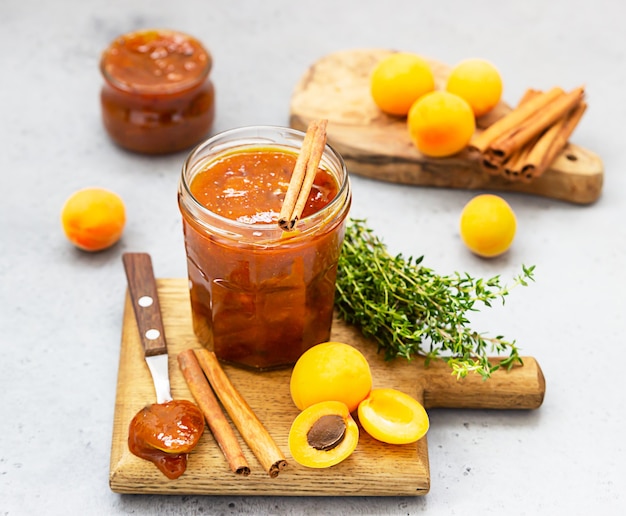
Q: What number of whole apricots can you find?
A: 6